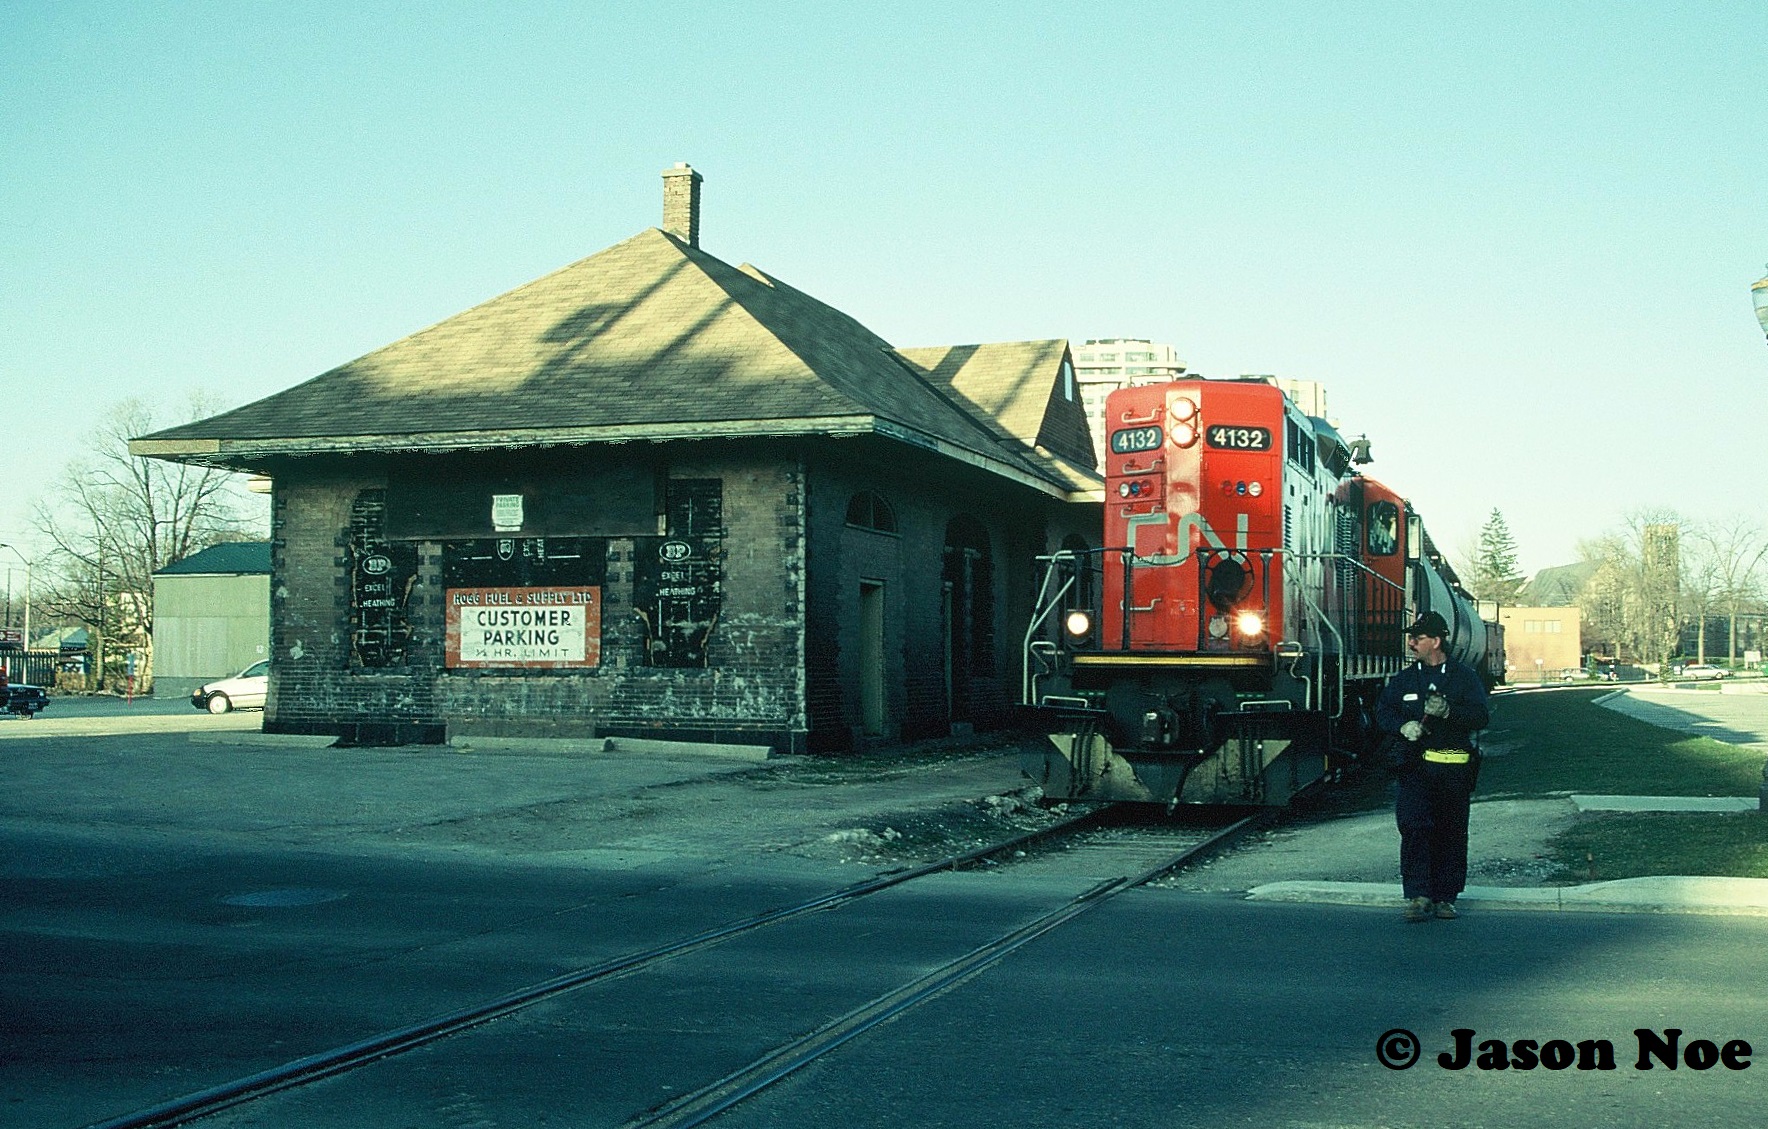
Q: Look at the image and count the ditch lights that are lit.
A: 2